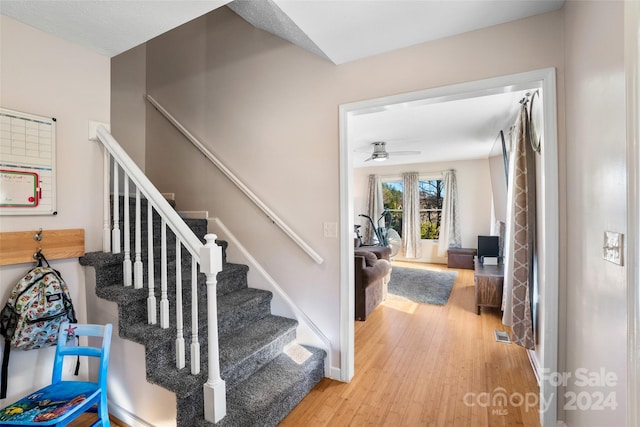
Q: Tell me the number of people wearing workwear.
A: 0